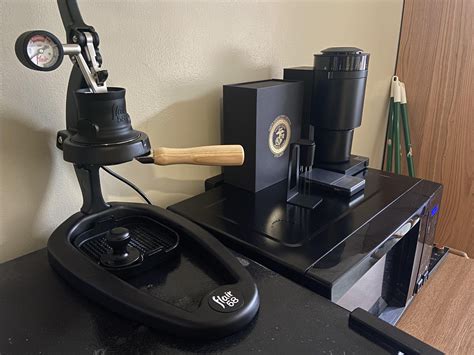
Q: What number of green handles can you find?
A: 3